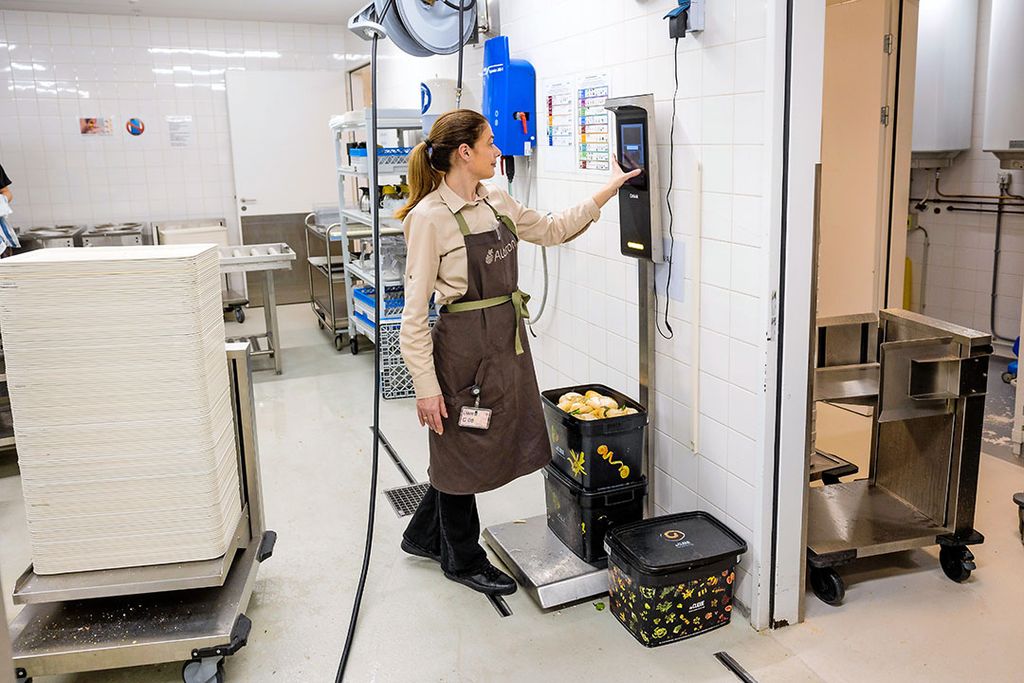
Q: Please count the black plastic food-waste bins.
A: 3